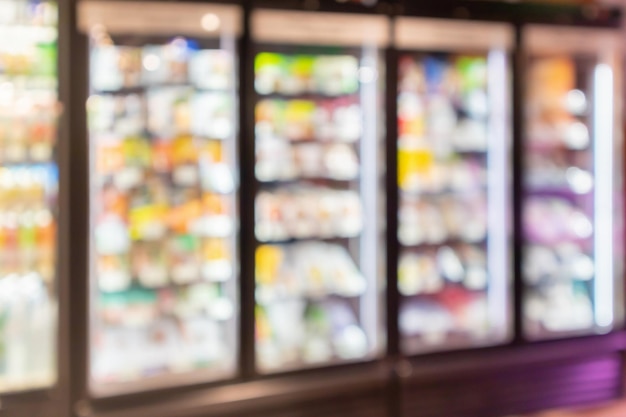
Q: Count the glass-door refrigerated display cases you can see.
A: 5